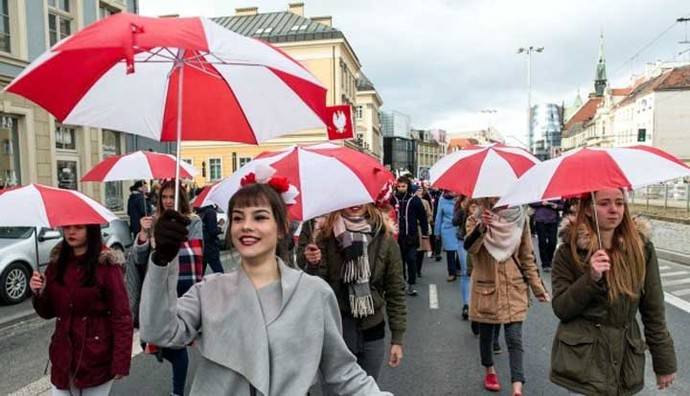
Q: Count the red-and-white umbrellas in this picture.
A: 6